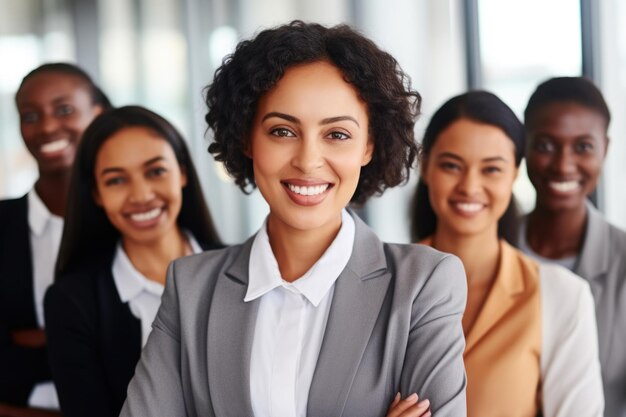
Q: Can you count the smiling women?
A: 5